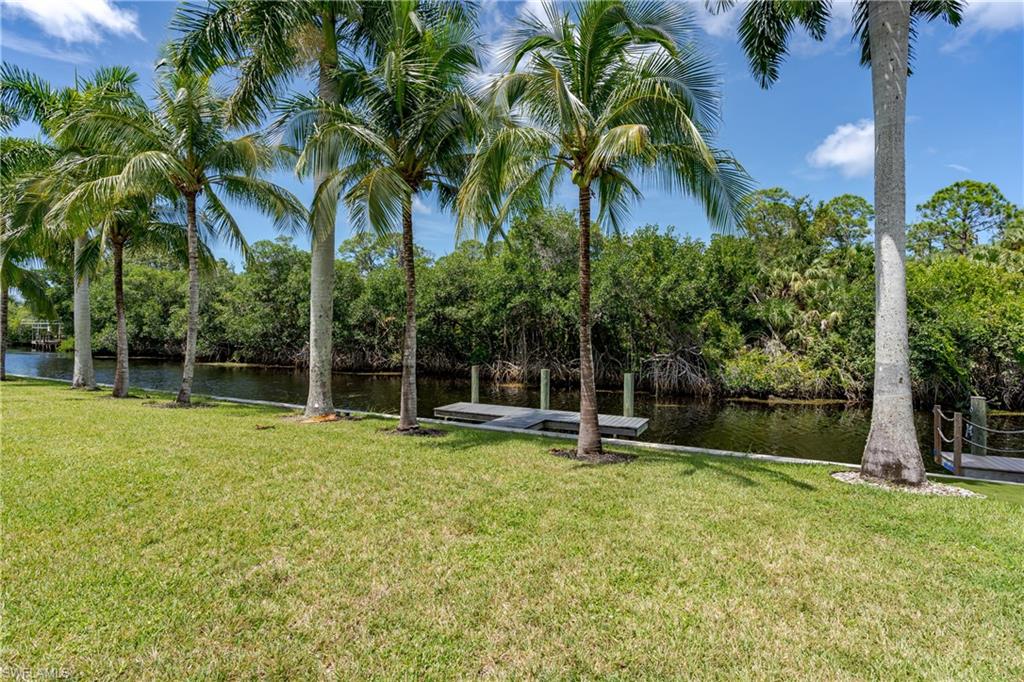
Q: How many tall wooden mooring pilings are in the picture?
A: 4